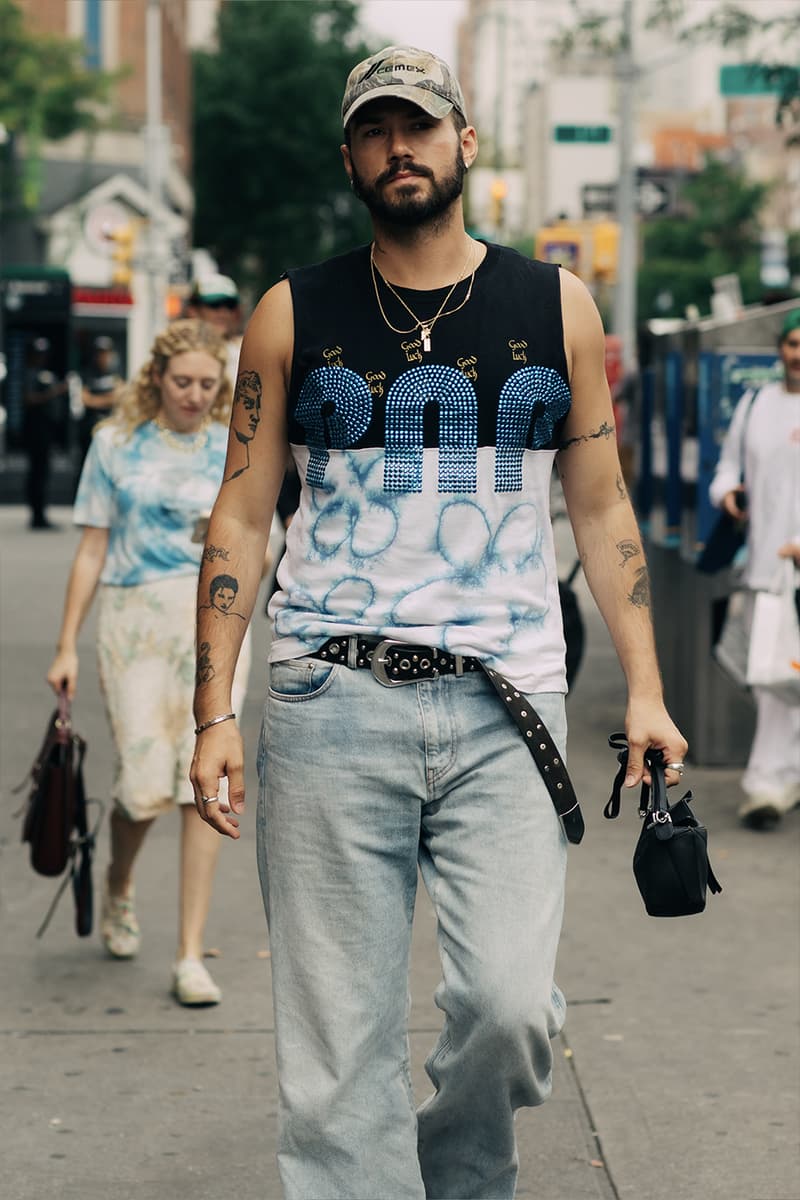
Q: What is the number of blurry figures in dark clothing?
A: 2